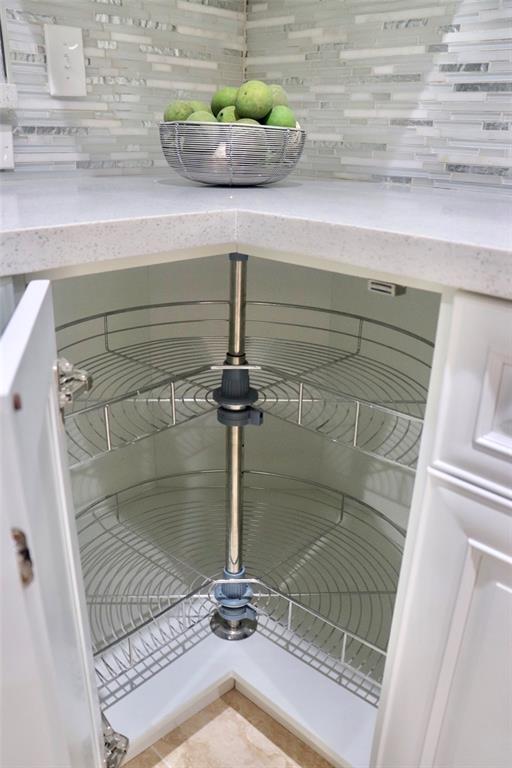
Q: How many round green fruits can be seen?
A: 9